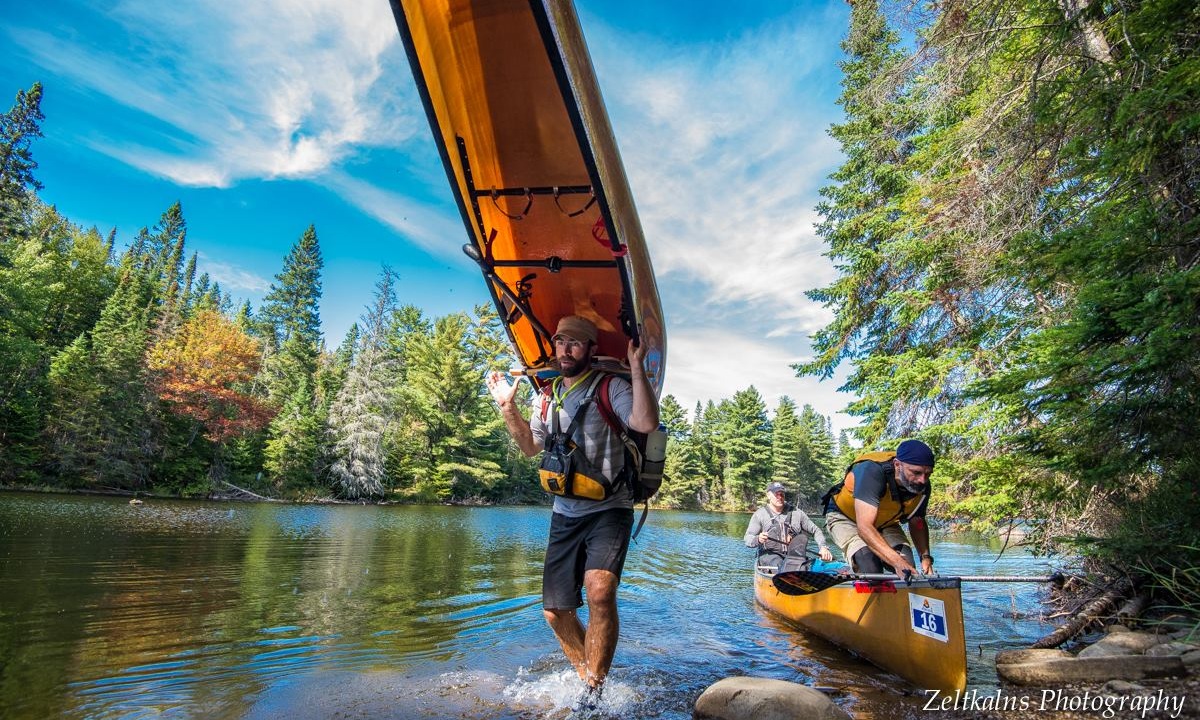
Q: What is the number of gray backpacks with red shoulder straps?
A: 1